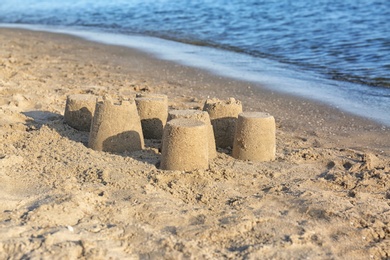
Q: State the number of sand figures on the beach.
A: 7